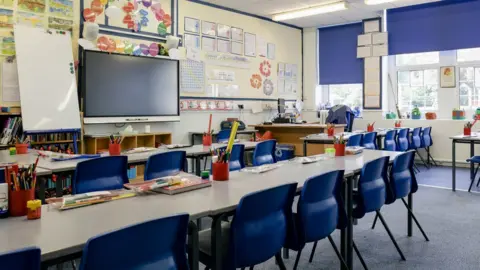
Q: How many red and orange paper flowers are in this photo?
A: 2